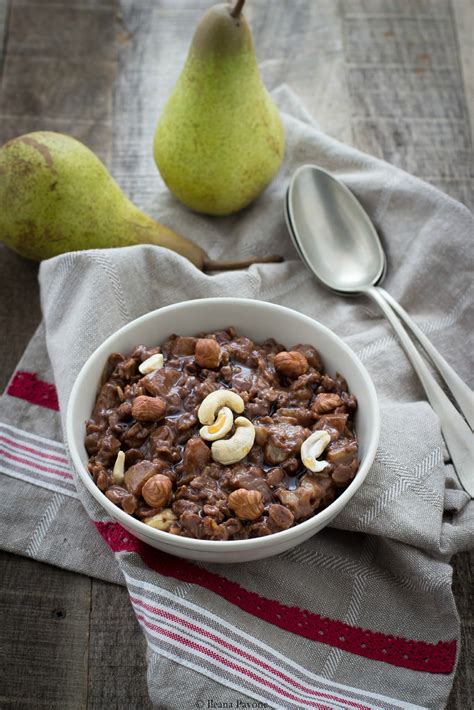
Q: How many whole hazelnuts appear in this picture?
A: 6